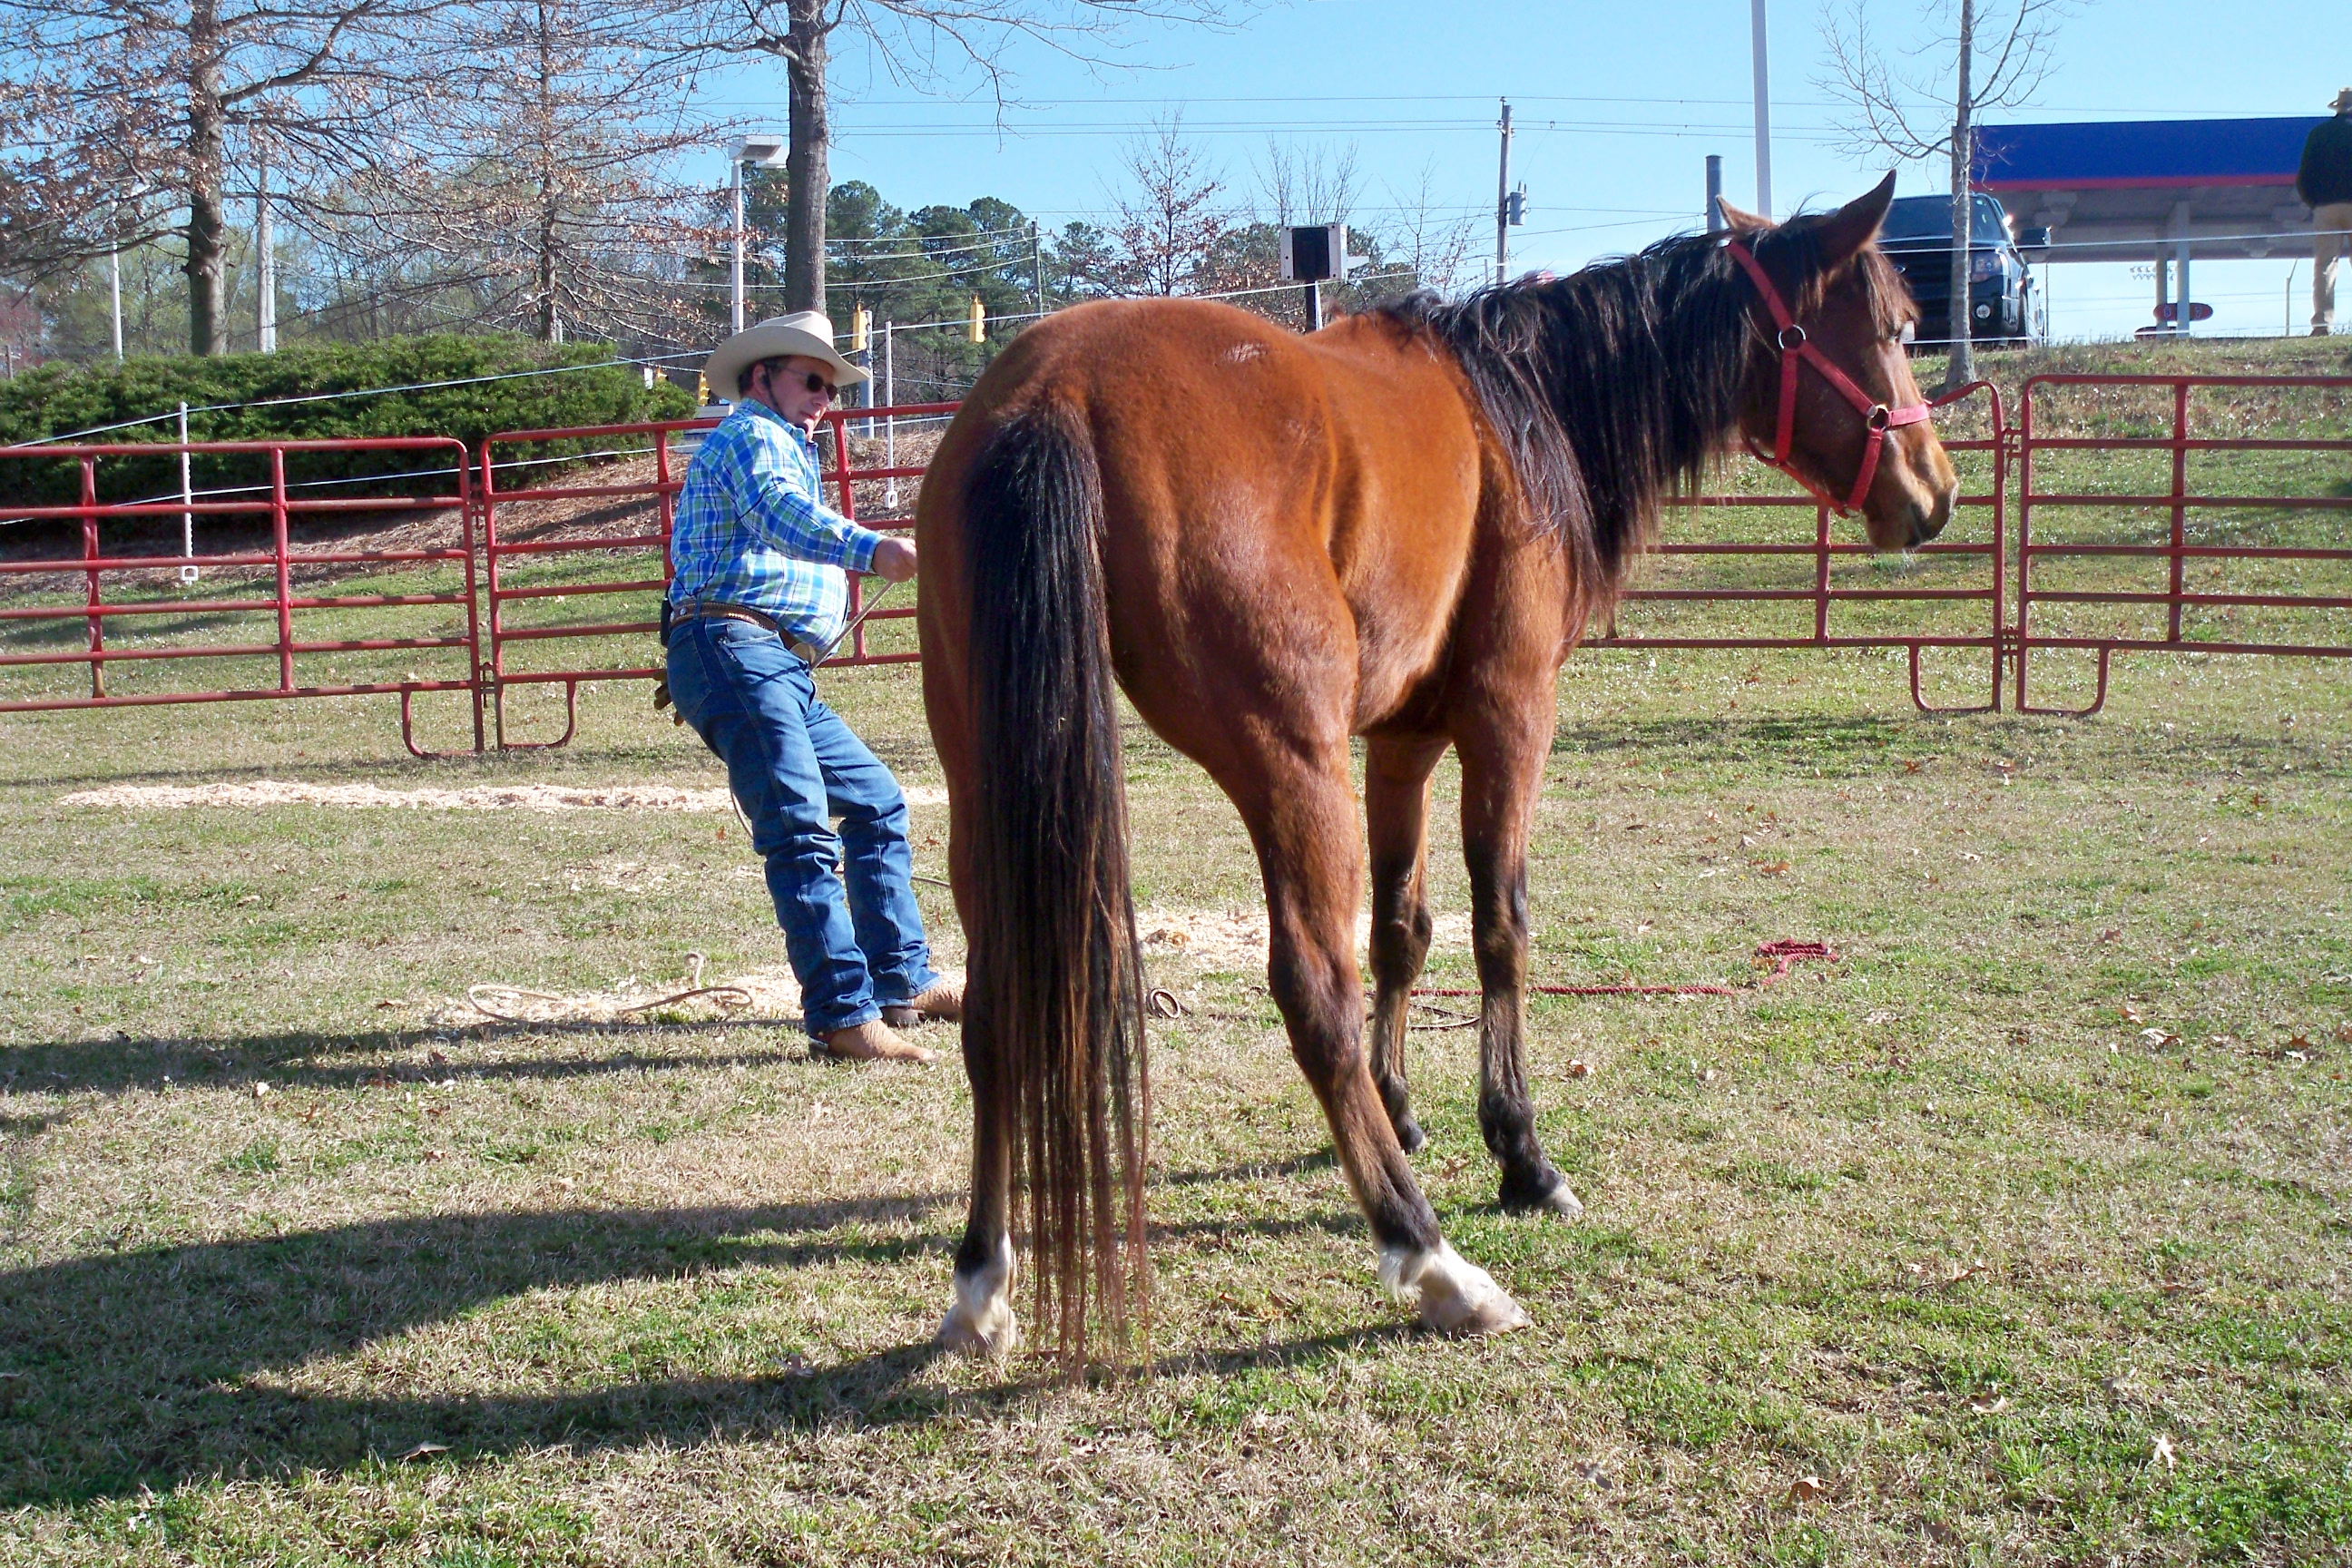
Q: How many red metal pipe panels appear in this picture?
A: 4